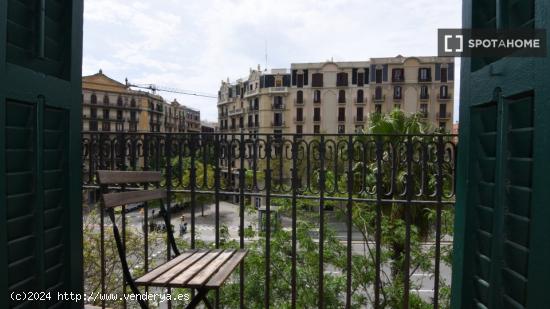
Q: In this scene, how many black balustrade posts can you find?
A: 14